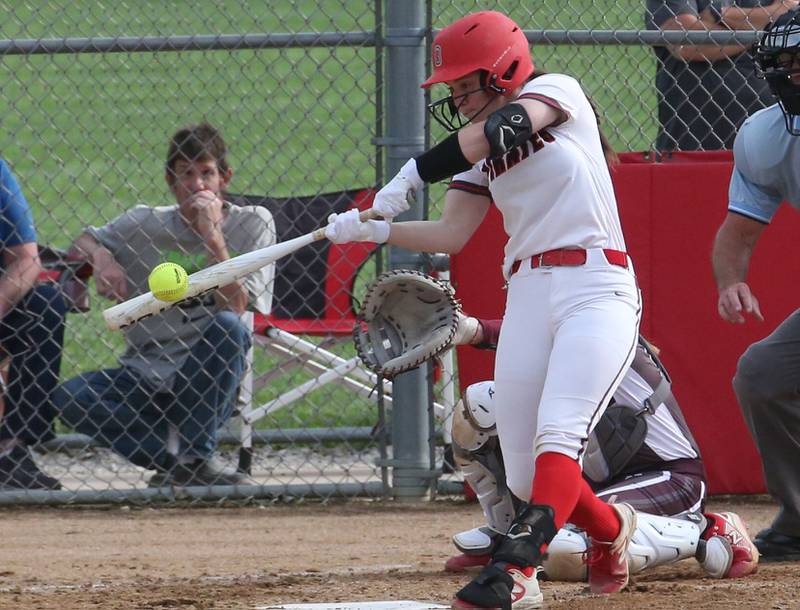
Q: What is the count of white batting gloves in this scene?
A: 2